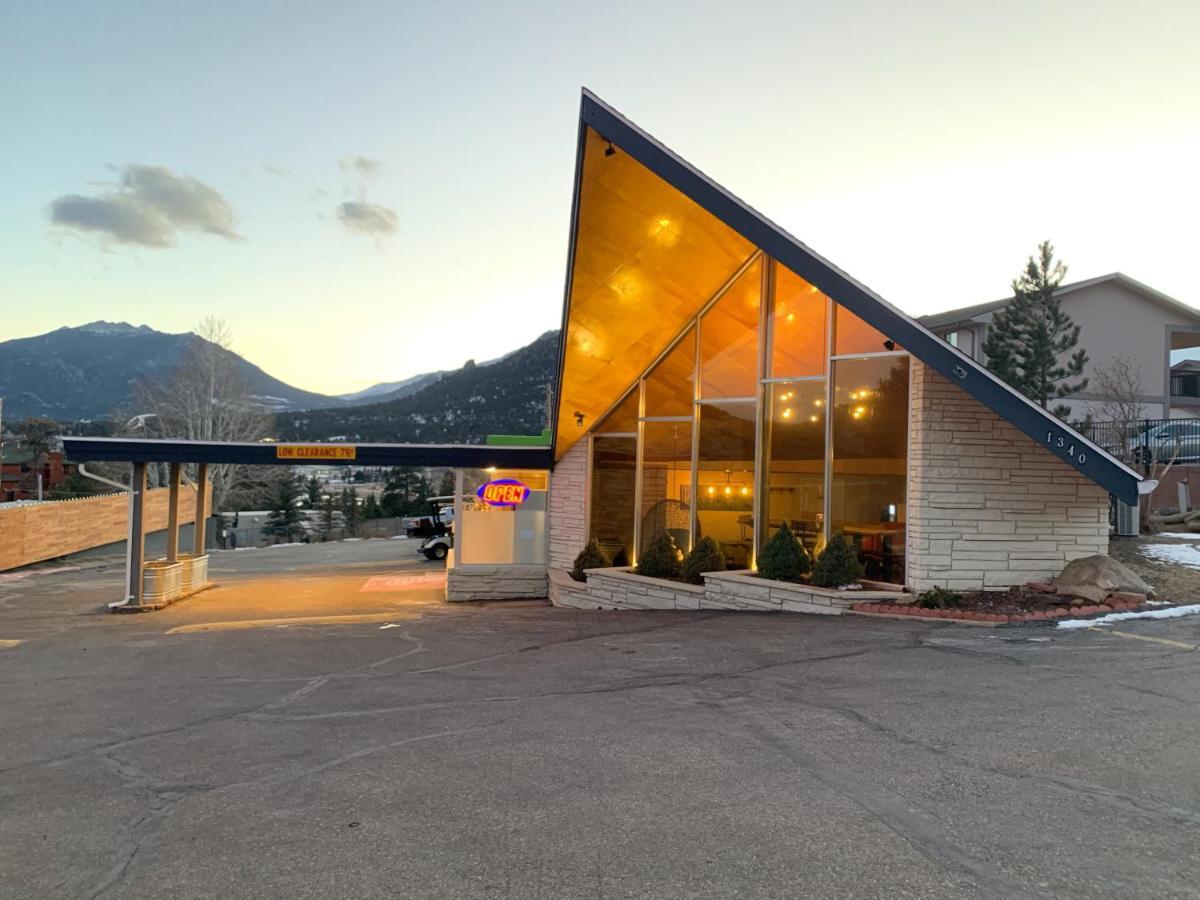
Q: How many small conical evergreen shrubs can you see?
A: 5